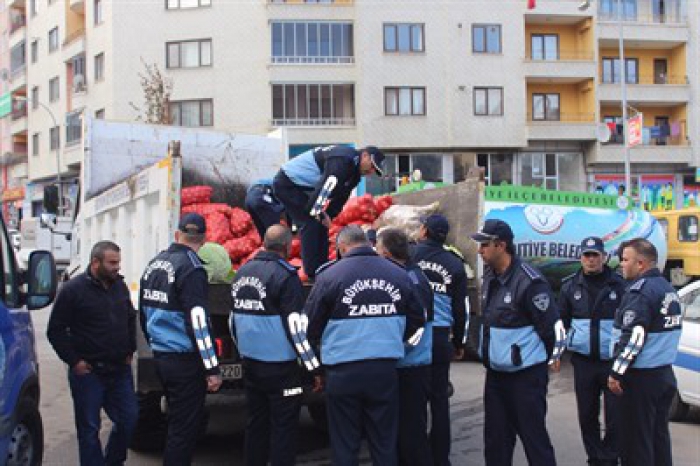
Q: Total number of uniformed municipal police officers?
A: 10